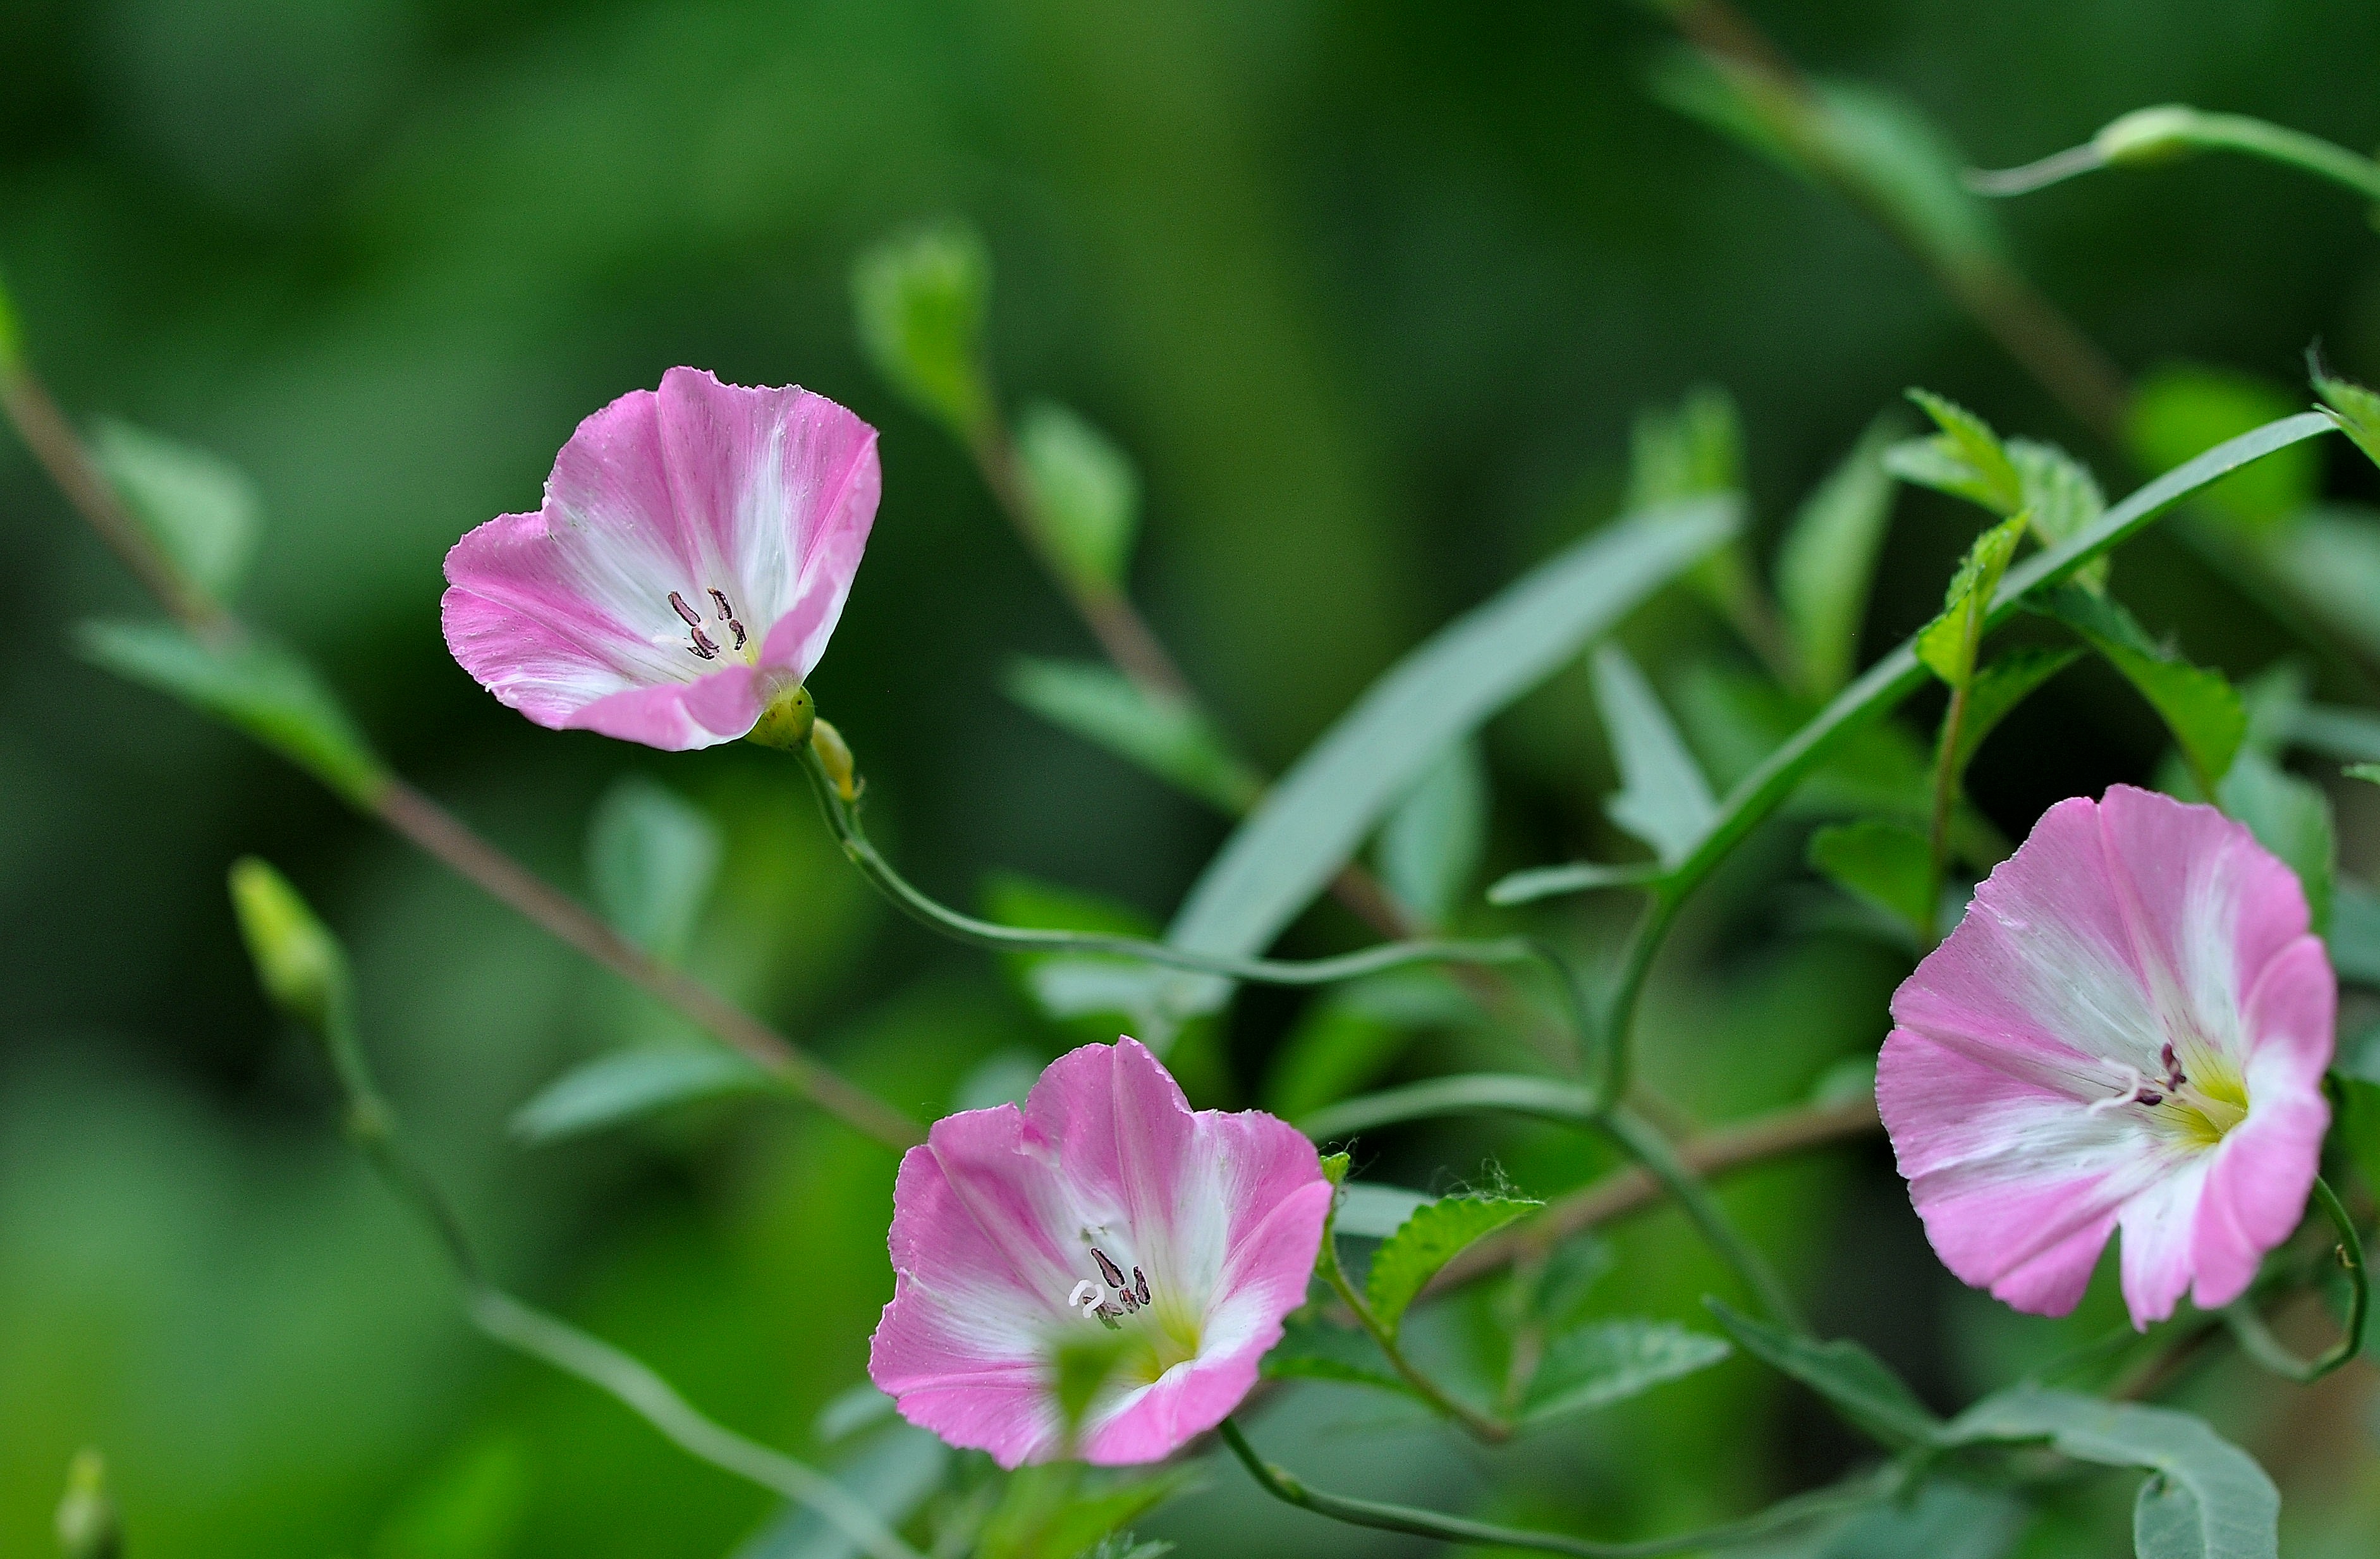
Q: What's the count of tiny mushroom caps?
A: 0